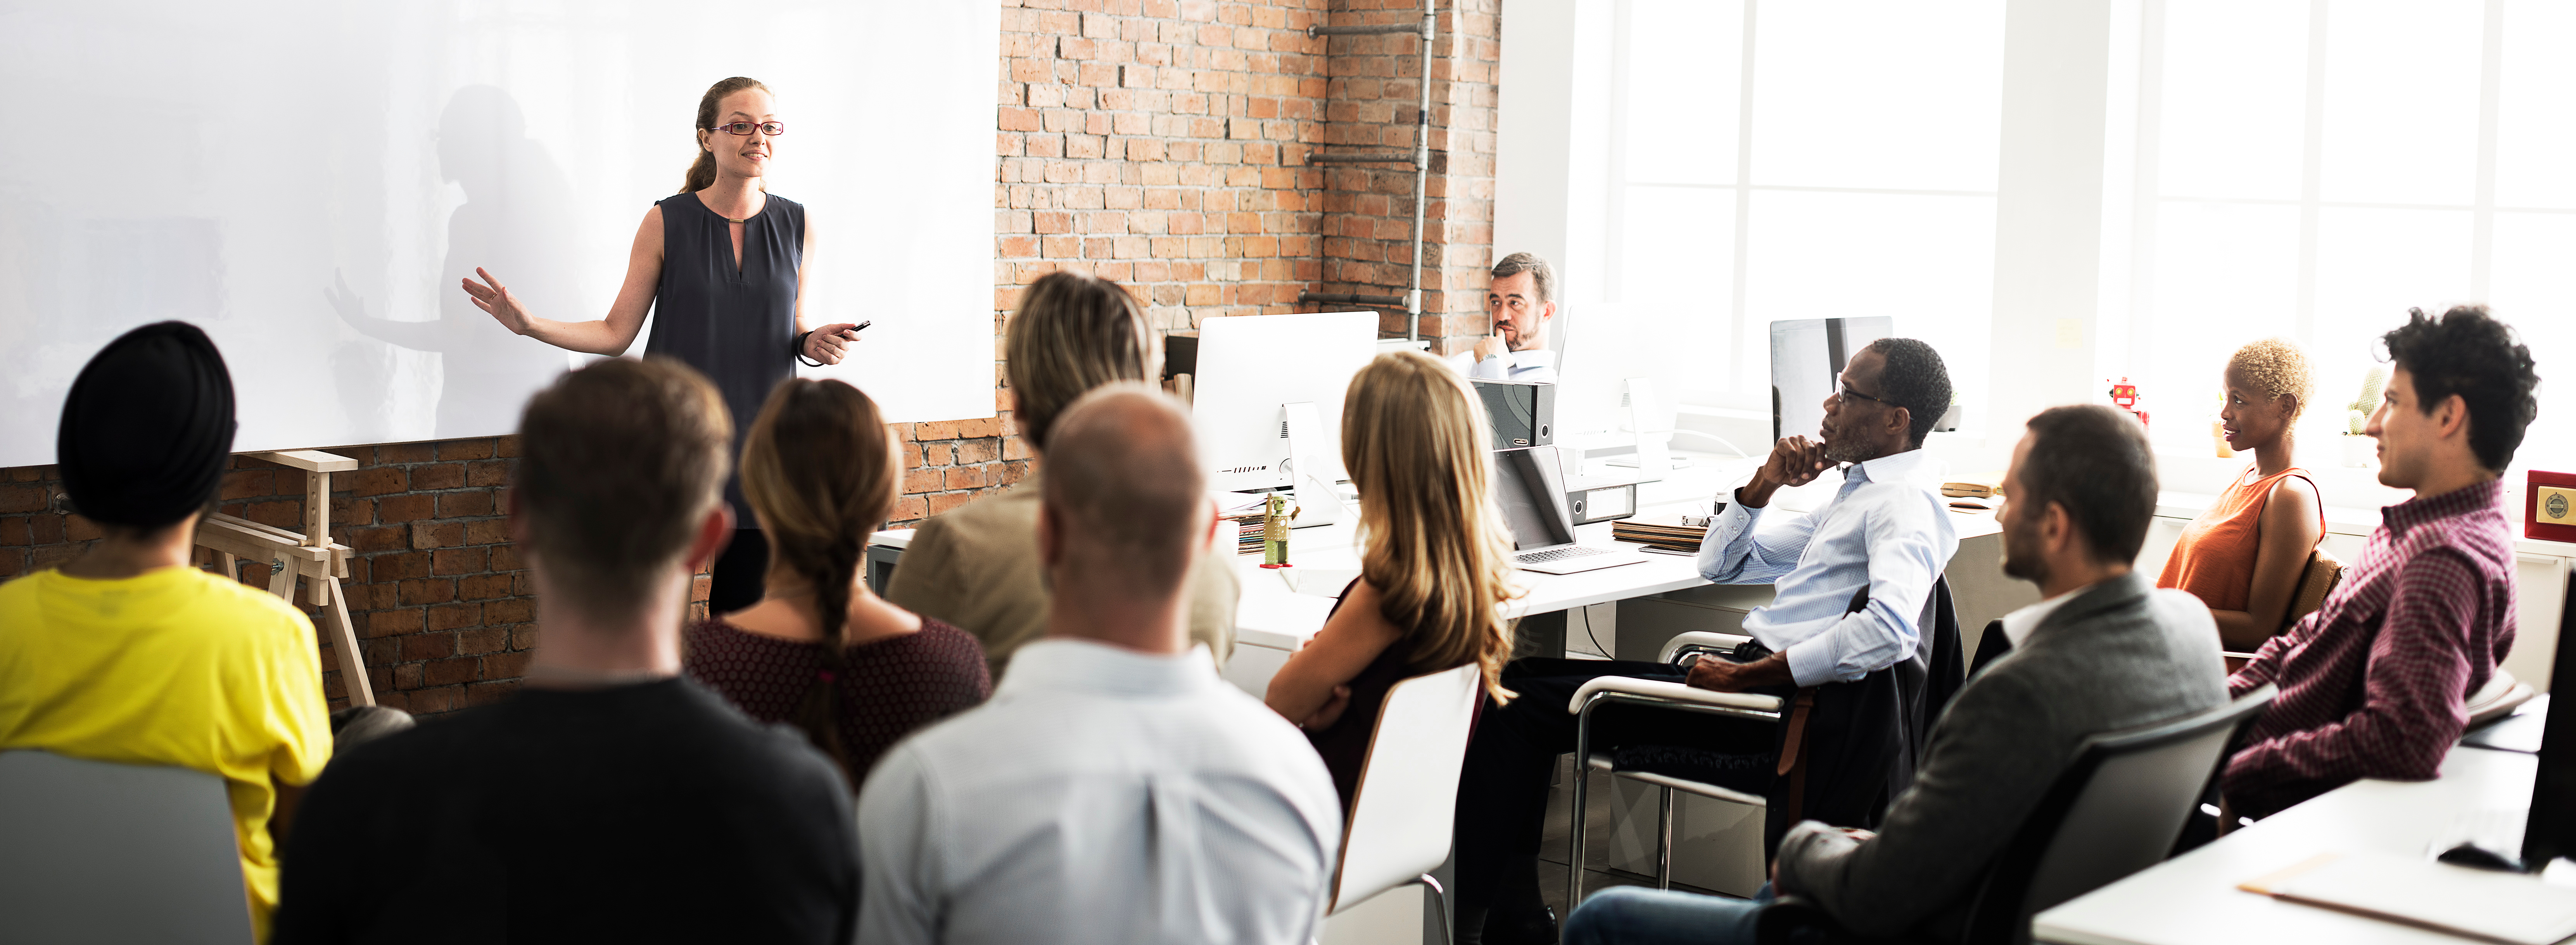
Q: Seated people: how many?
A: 11